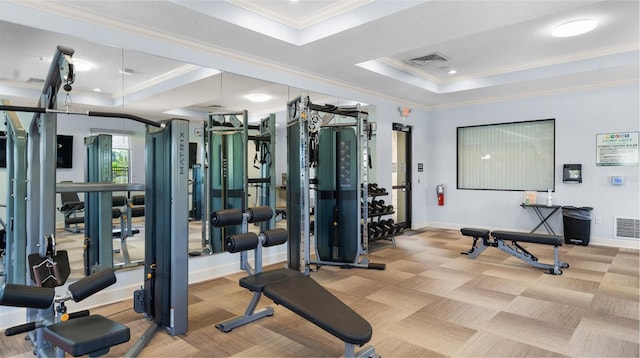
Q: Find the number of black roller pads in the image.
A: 6